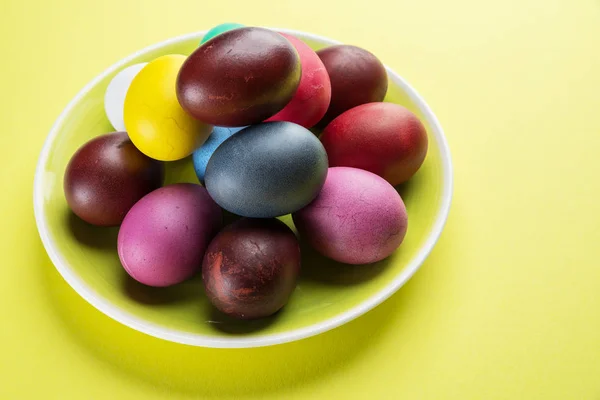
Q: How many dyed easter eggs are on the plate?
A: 12